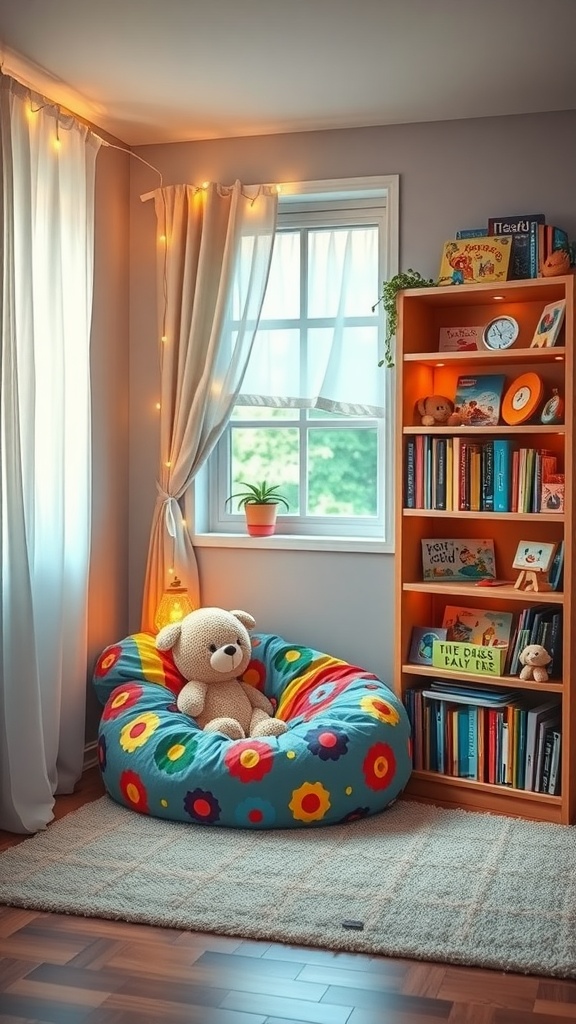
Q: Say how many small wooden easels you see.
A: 1